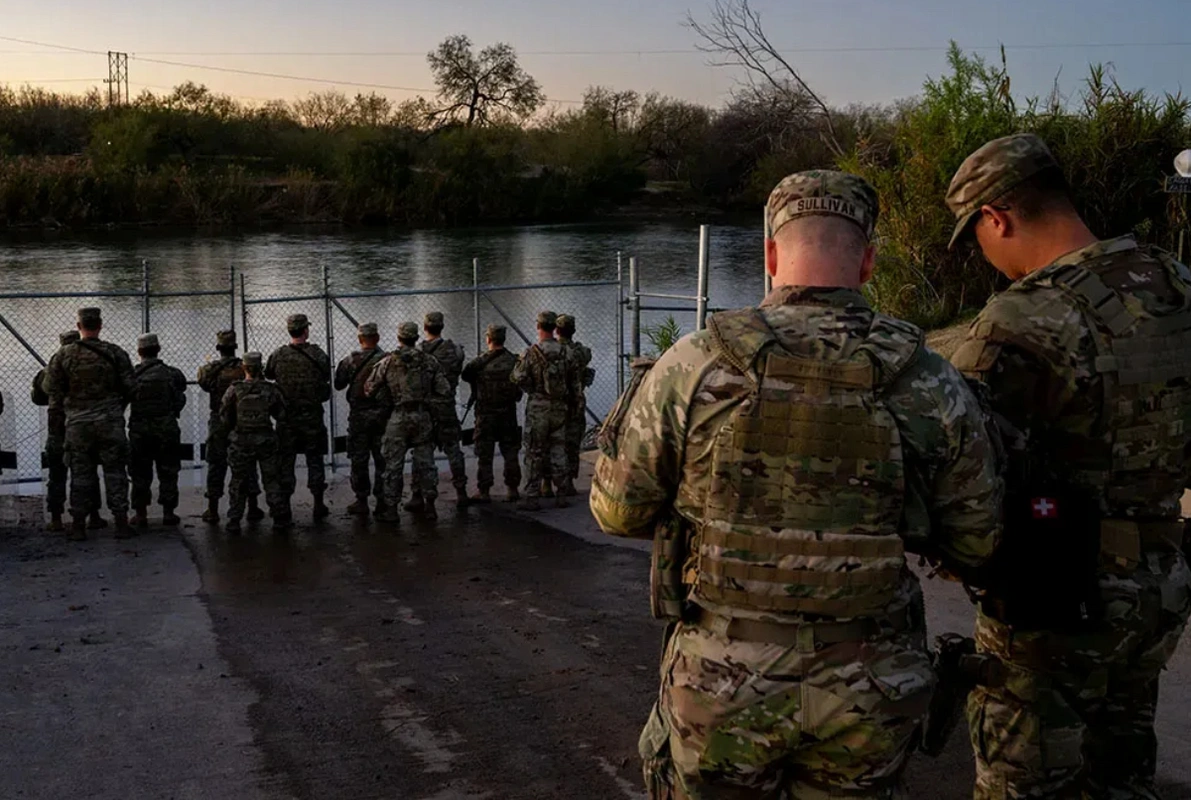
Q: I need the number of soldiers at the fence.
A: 12